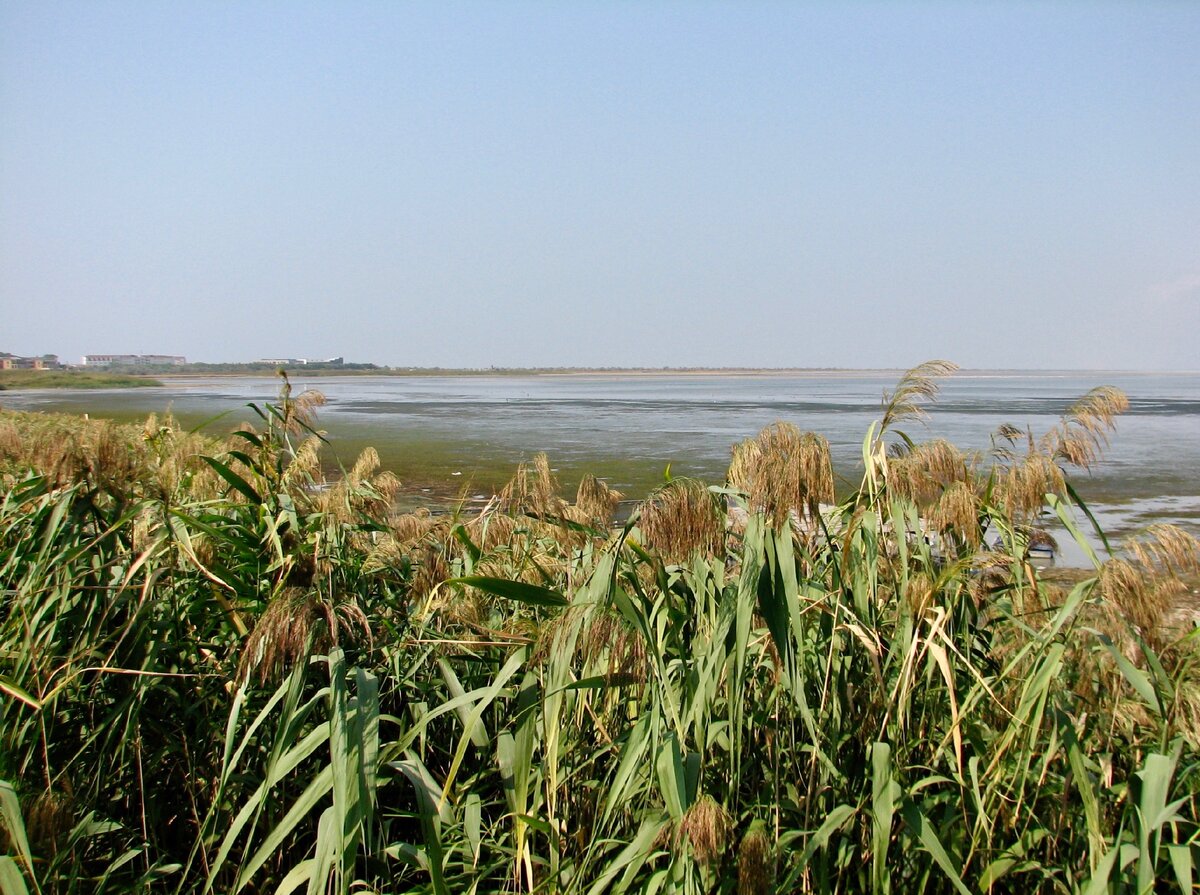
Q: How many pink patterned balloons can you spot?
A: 0